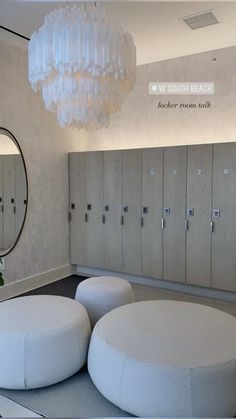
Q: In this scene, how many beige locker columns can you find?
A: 8